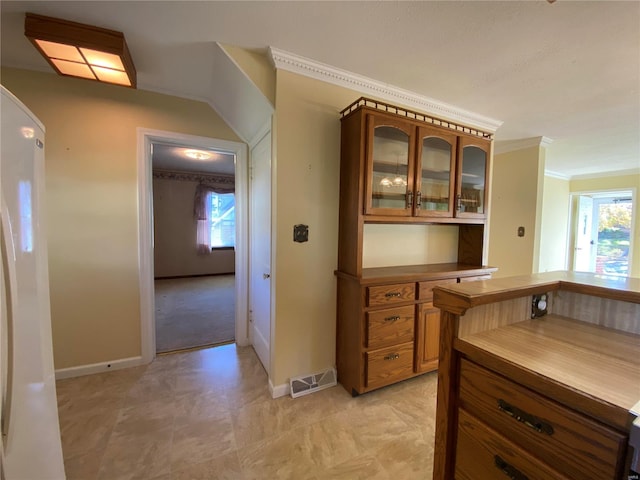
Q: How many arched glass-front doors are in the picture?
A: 3